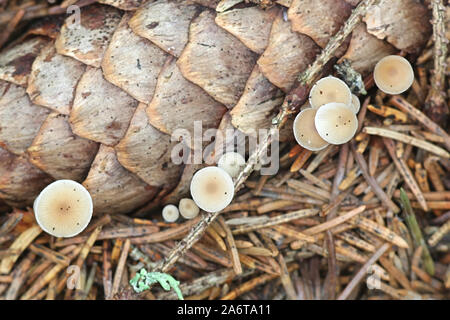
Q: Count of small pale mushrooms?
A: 10